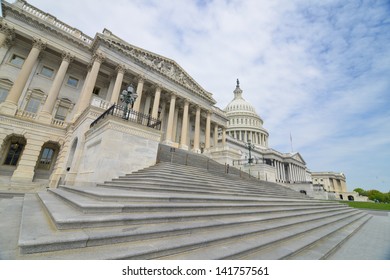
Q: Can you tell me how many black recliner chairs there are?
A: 0